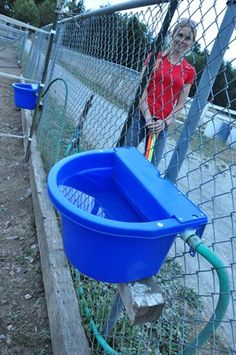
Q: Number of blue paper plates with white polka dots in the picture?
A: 0